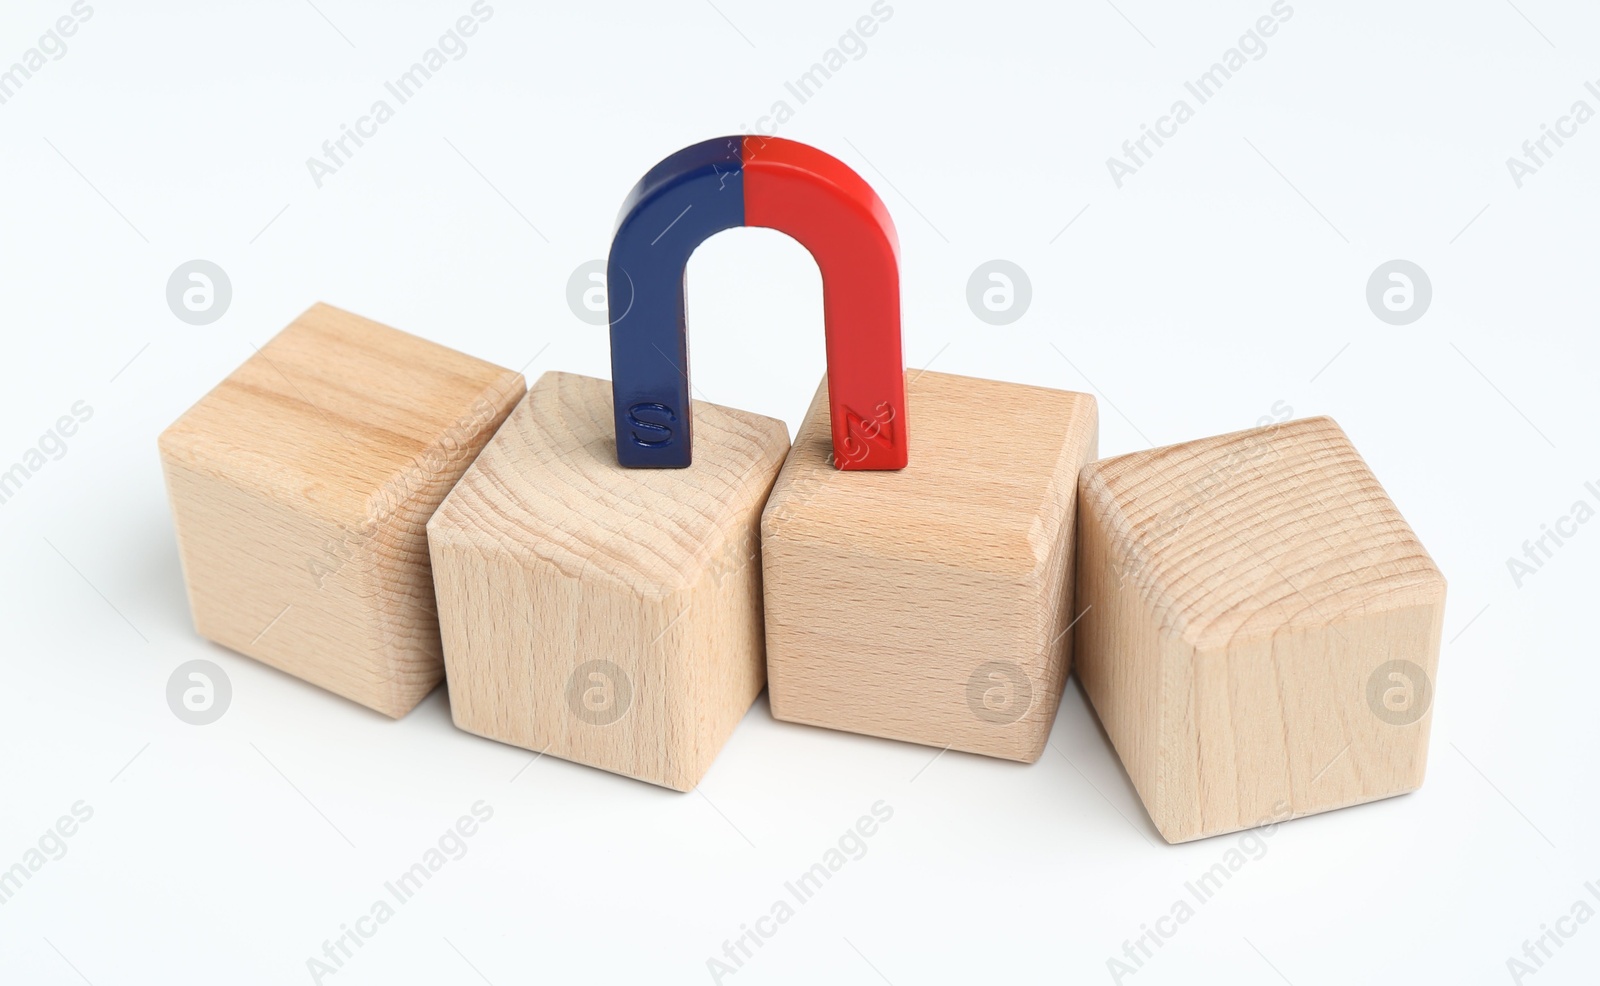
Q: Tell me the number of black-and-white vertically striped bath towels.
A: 0